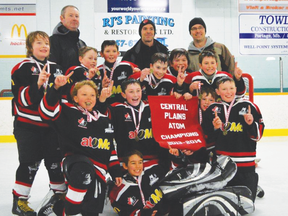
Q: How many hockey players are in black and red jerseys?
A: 11